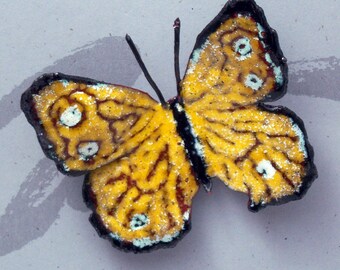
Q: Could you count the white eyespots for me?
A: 6